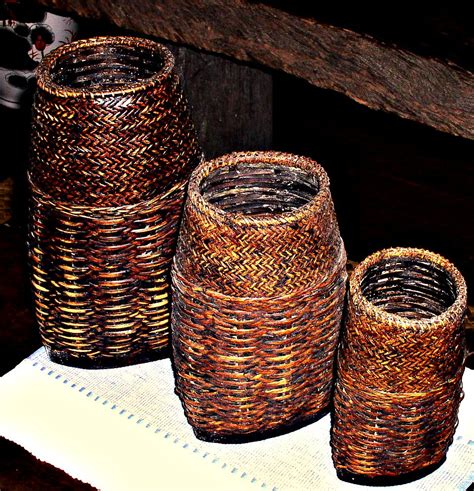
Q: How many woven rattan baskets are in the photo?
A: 3